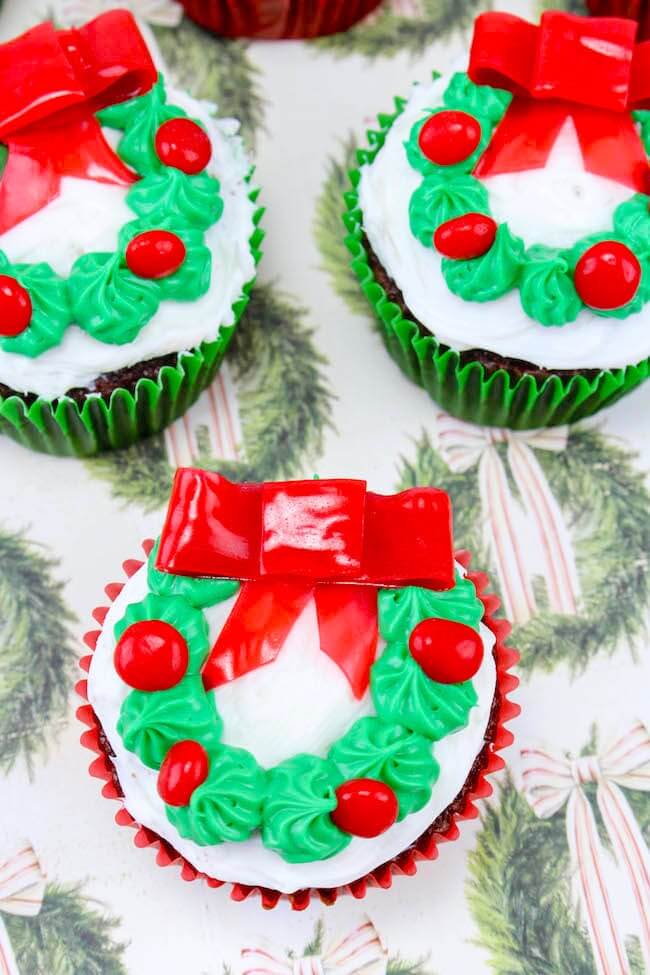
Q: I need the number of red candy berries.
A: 10